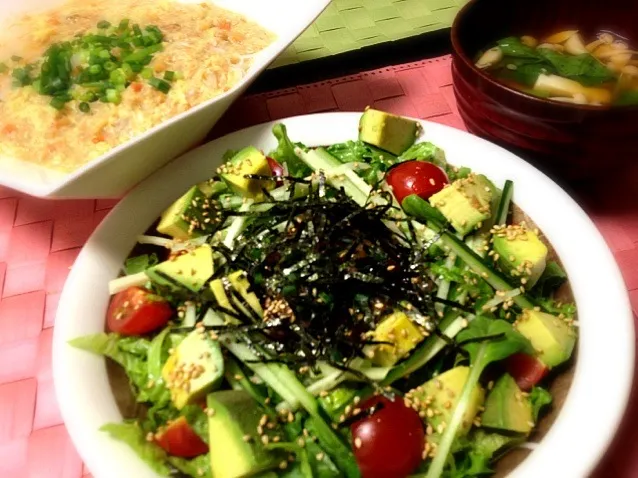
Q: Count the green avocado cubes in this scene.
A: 13